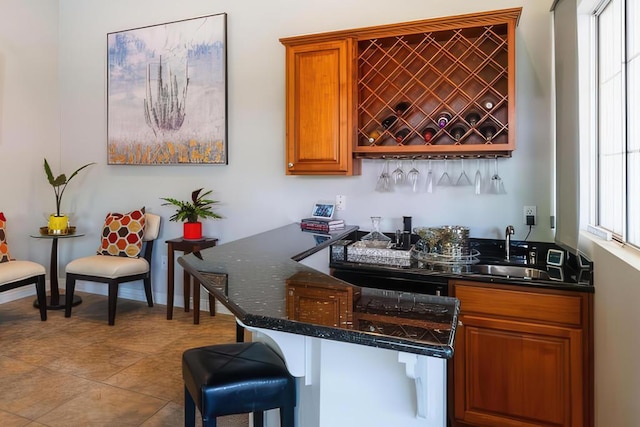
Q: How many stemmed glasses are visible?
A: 8